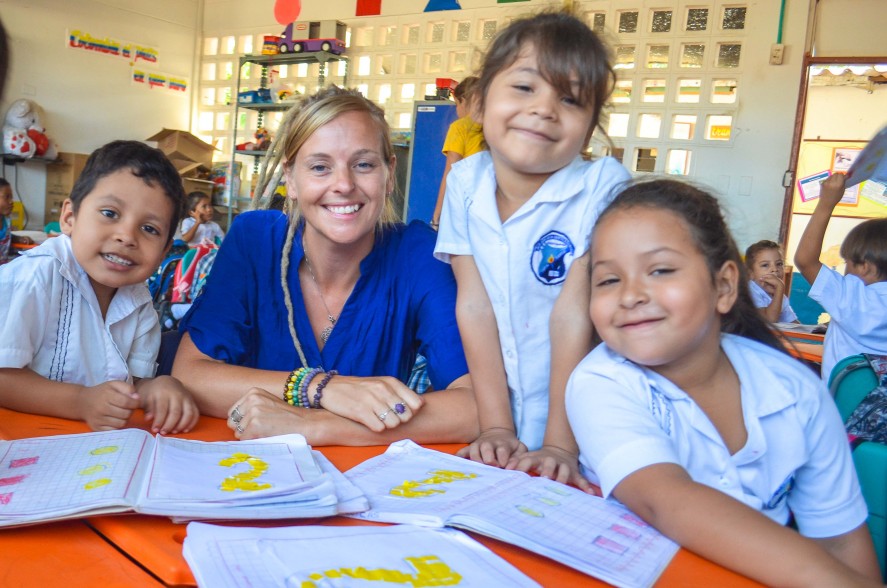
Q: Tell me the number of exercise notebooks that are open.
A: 3